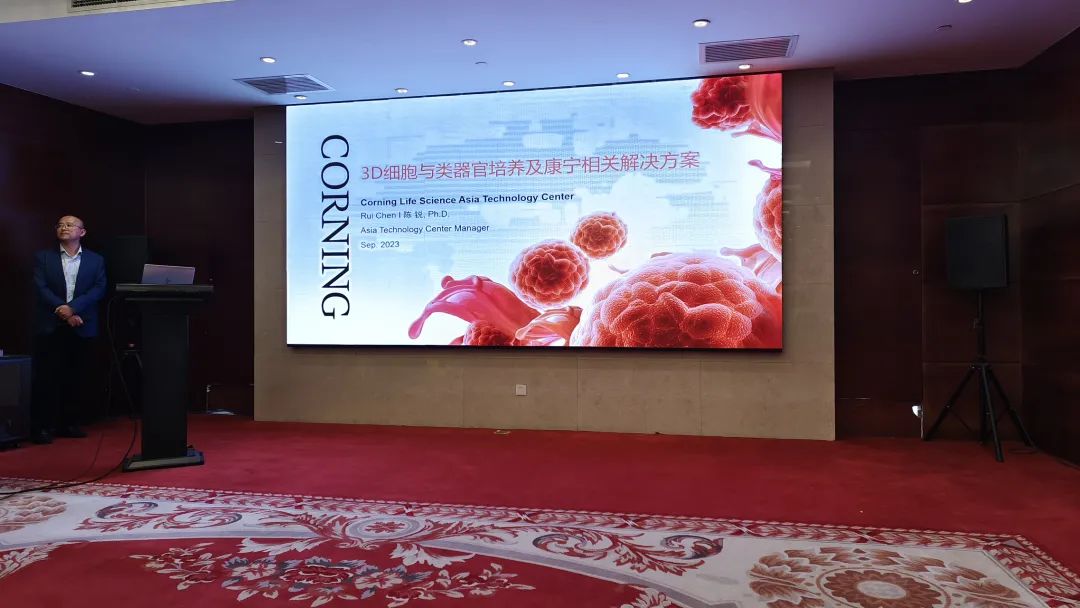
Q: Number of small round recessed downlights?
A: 10